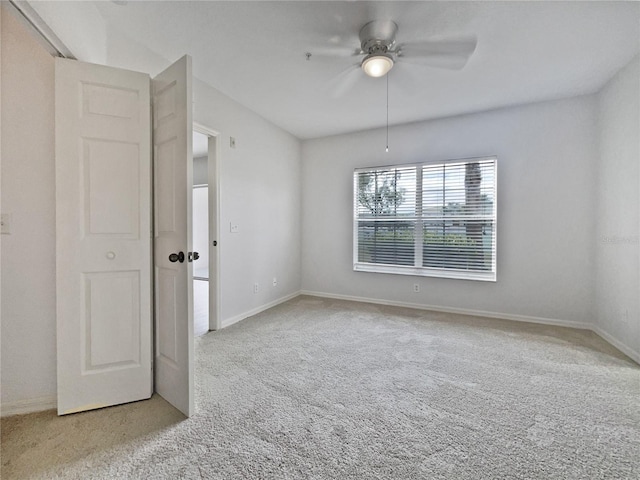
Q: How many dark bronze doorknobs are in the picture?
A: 2